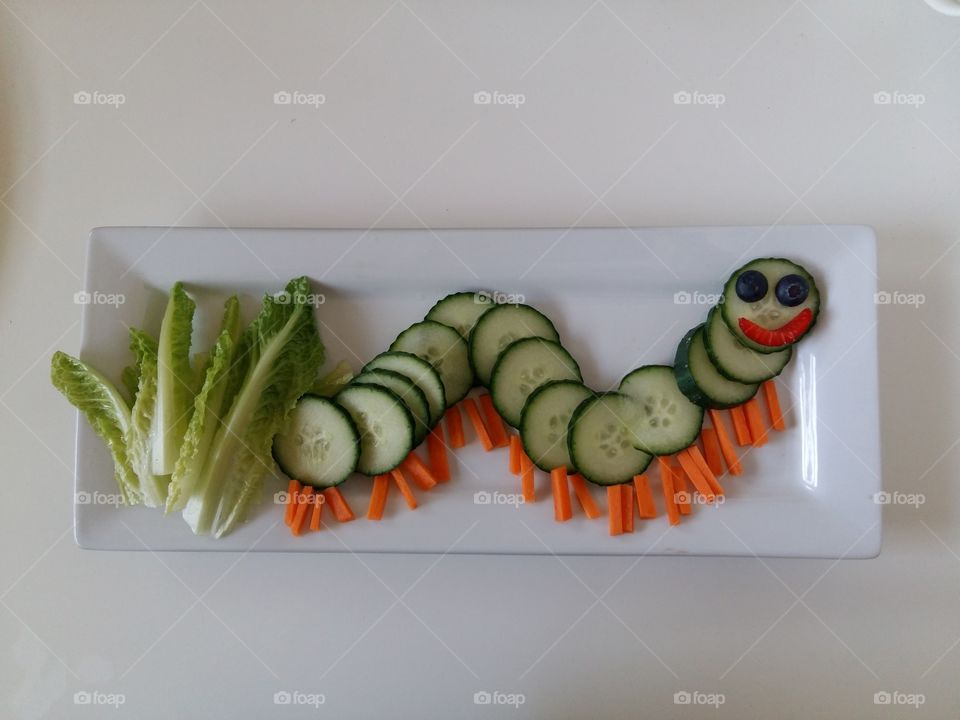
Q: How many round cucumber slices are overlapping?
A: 14